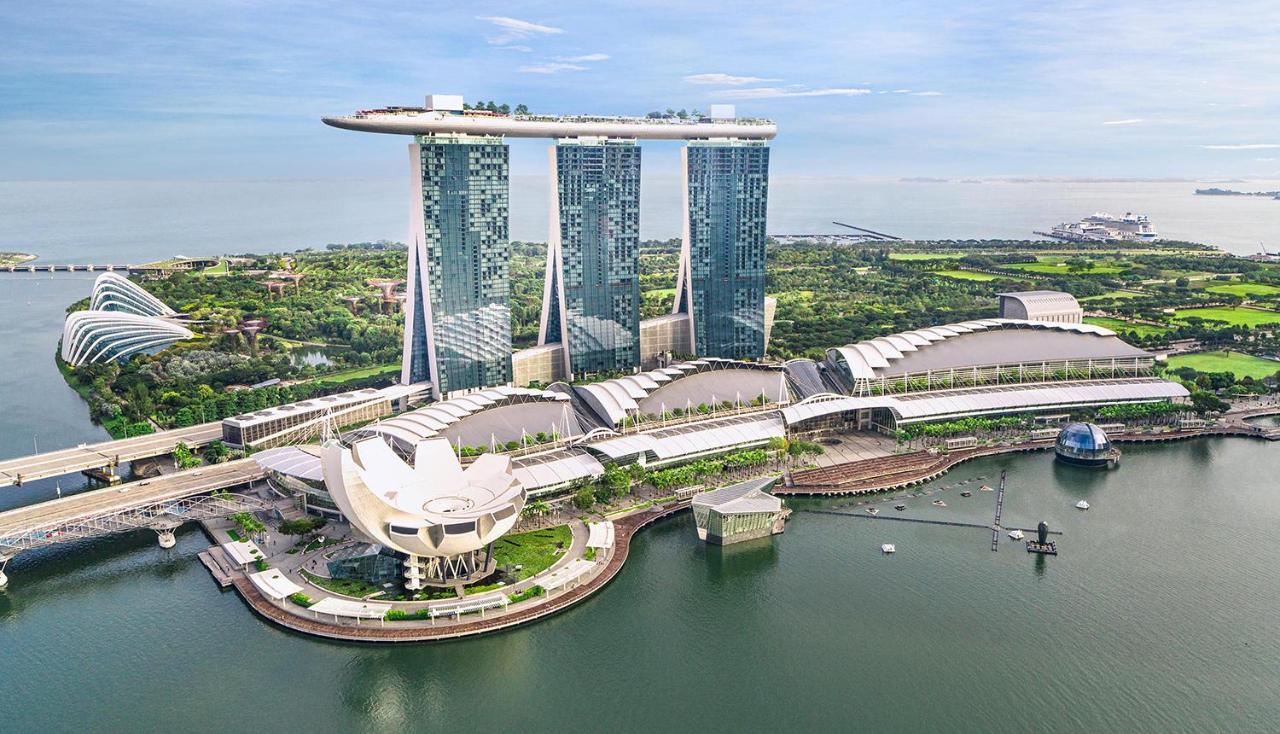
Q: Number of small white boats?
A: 3